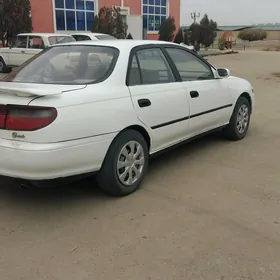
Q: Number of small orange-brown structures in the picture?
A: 1